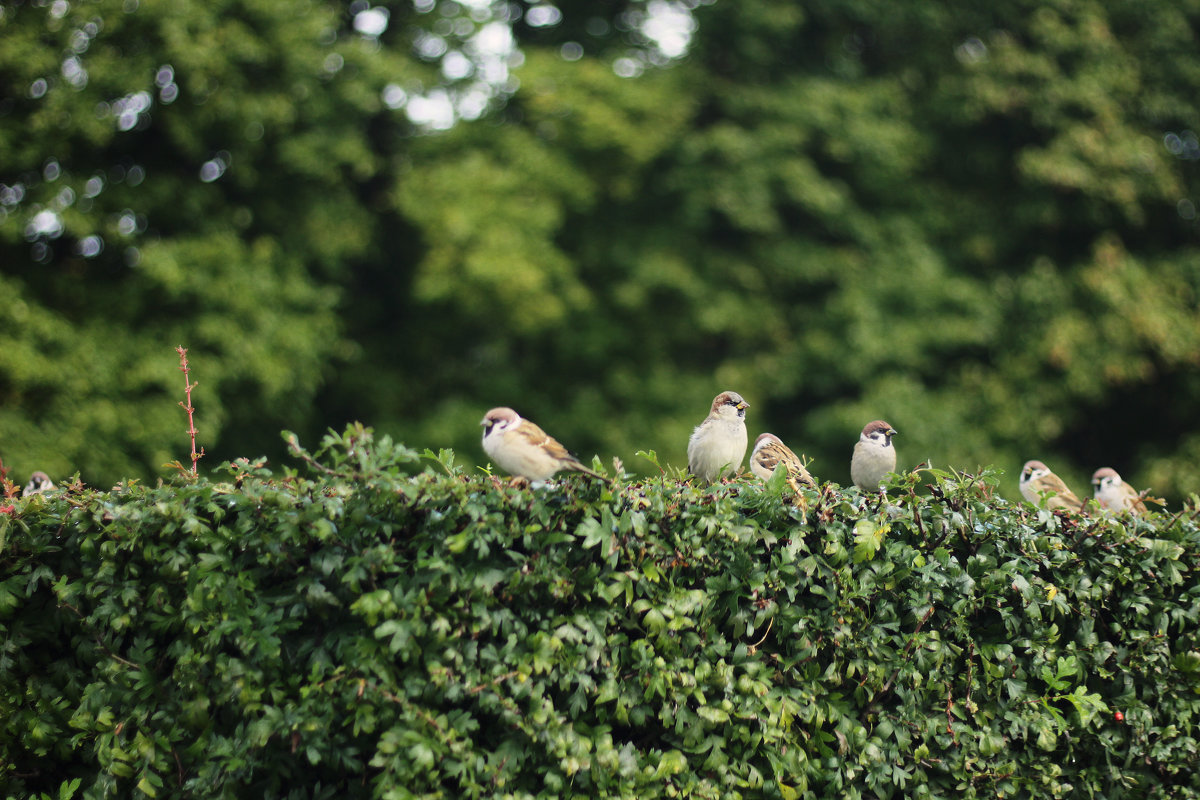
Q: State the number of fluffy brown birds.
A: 7